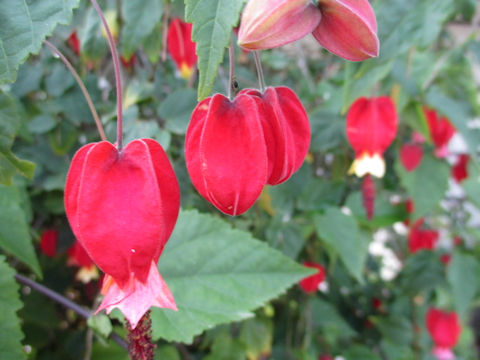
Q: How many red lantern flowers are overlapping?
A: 2